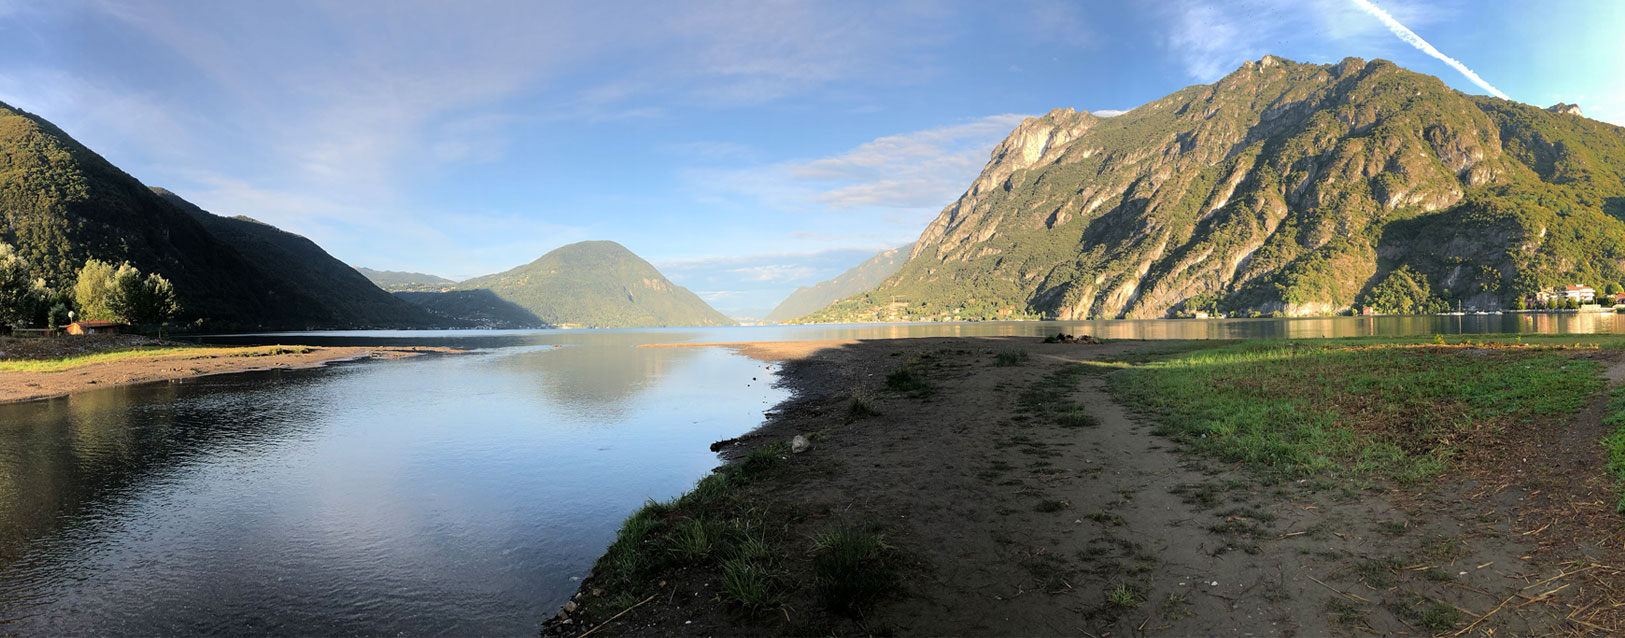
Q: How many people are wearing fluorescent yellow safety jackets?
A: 0